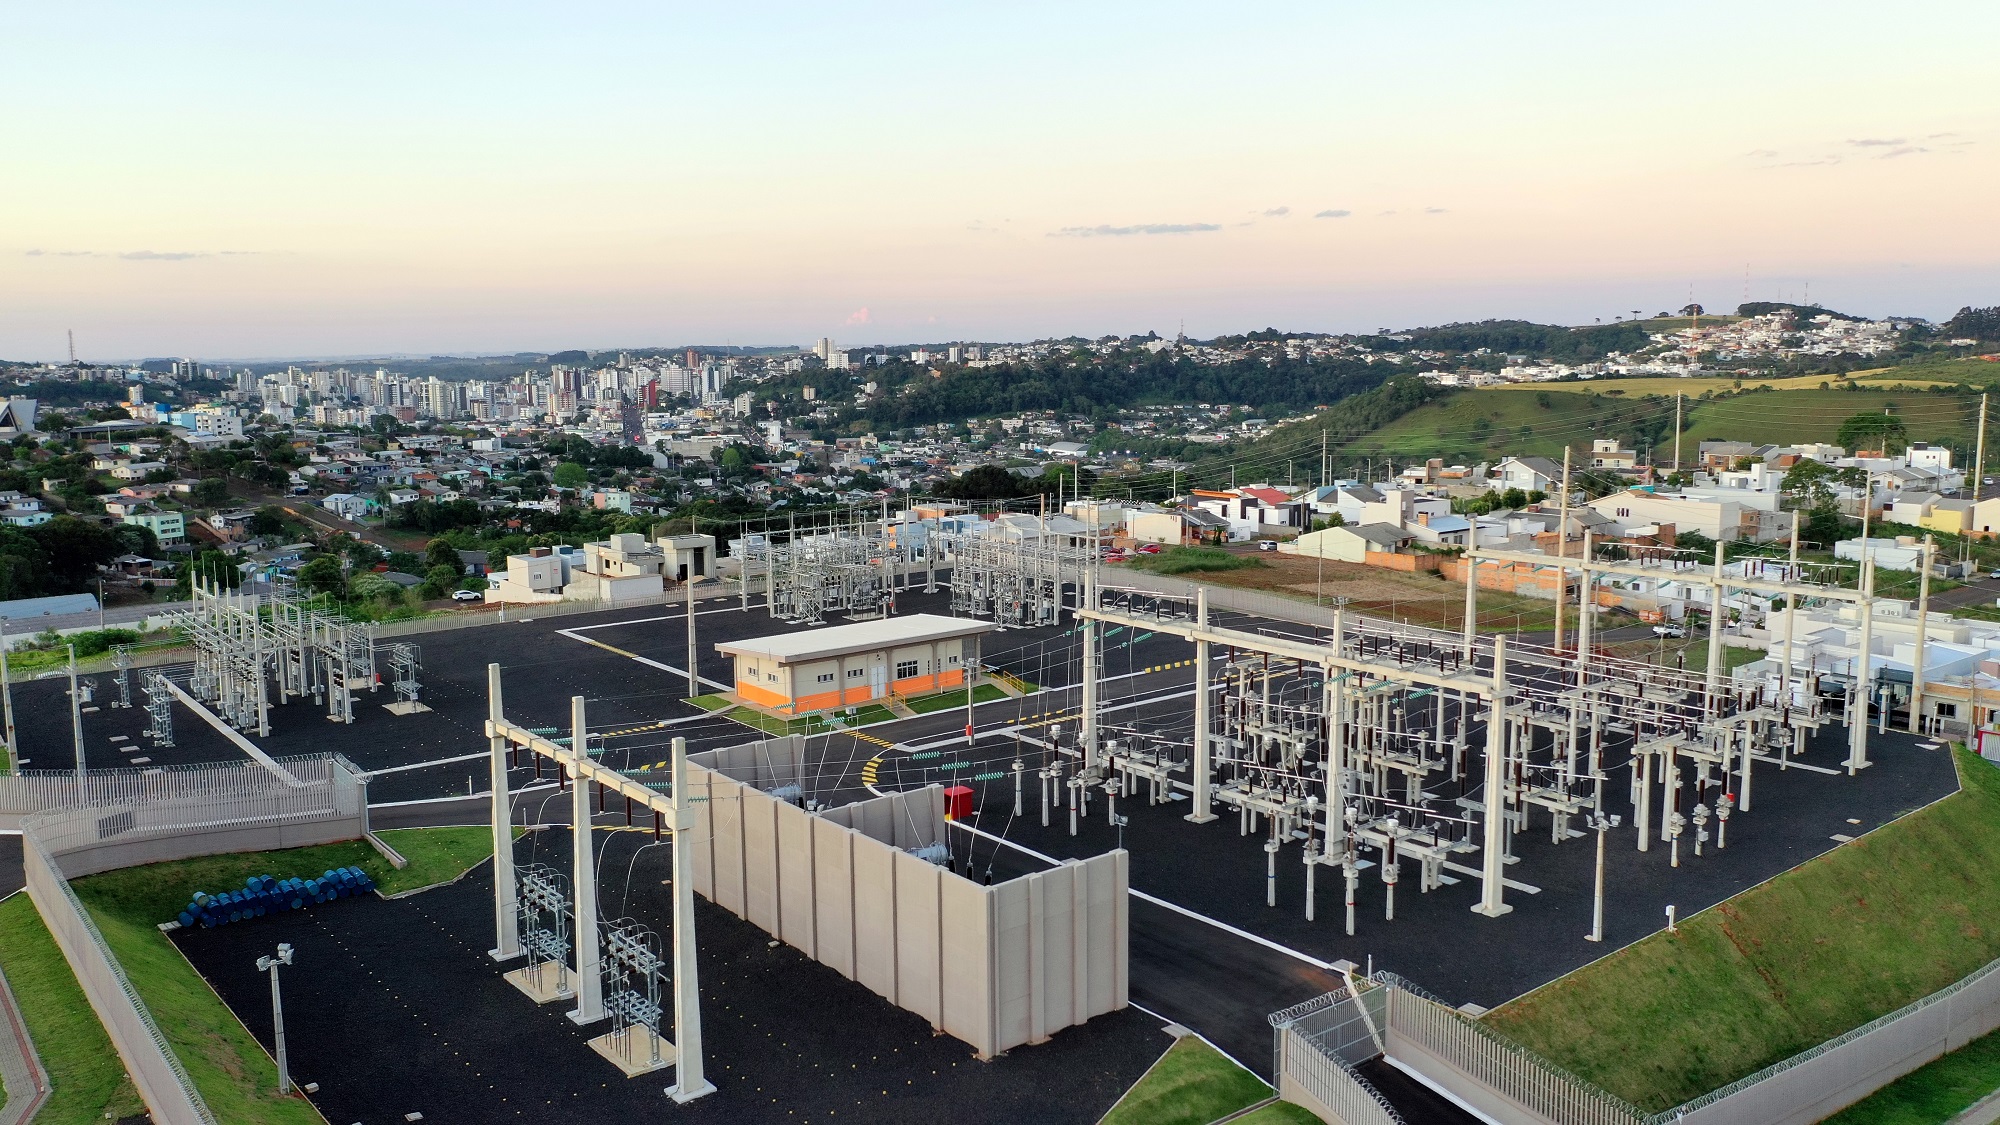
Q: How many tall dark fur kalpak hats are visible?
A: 0